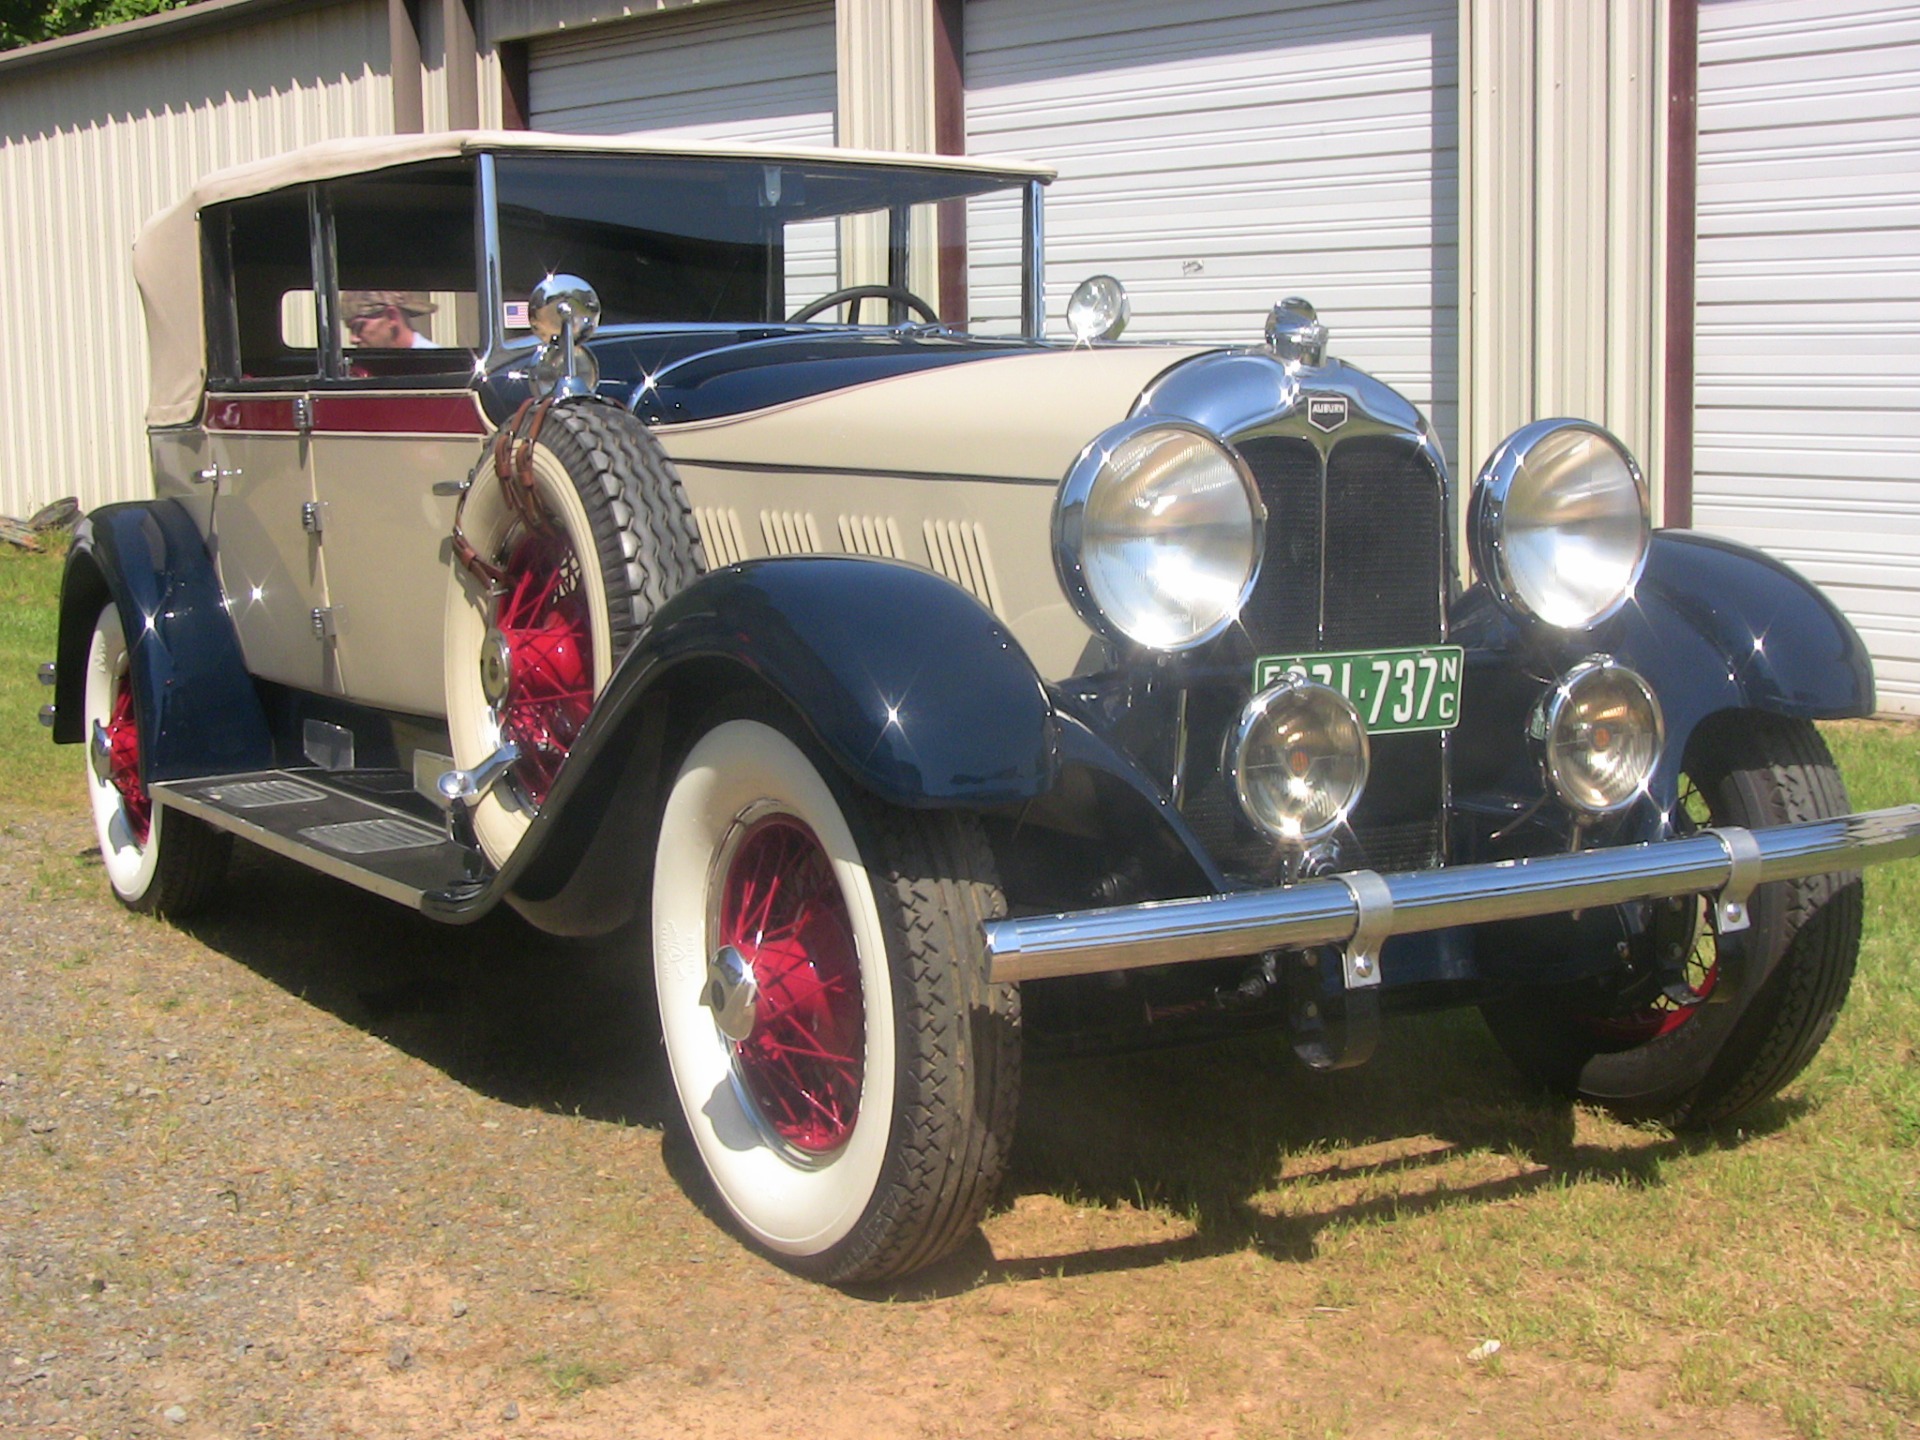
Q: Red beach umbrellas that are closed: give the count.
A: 0